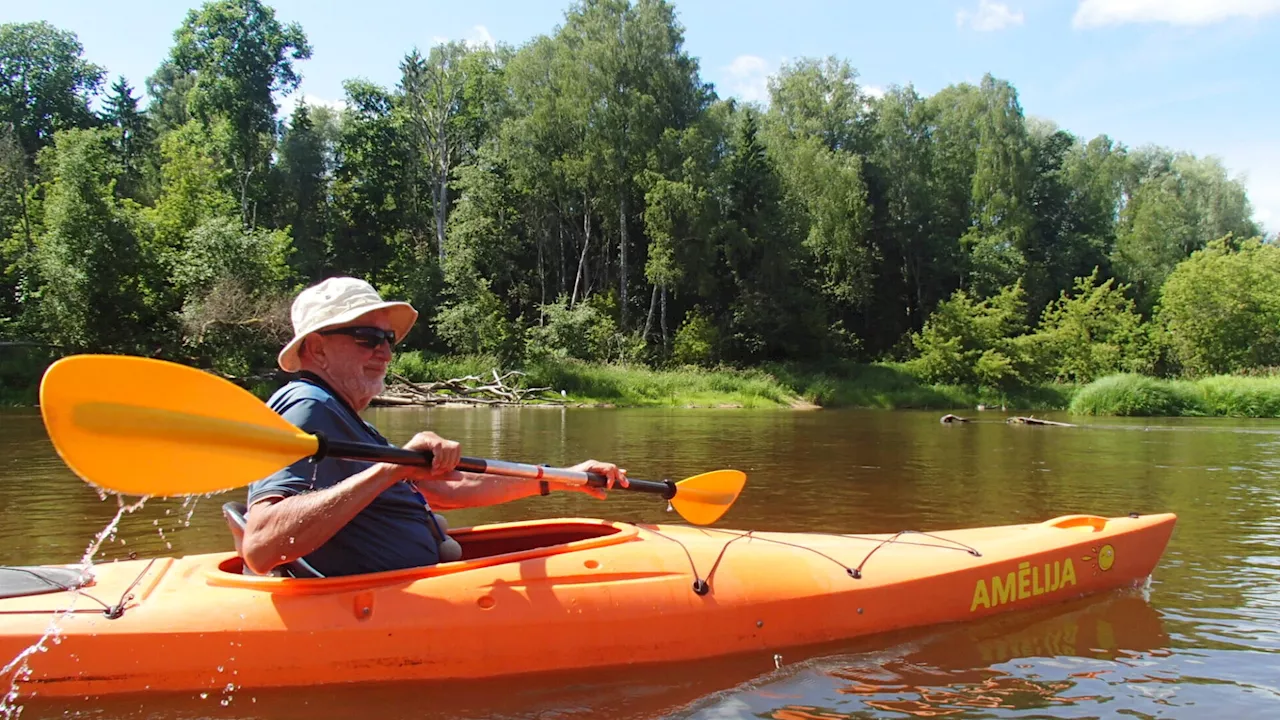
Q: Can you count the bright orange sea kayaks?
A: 1